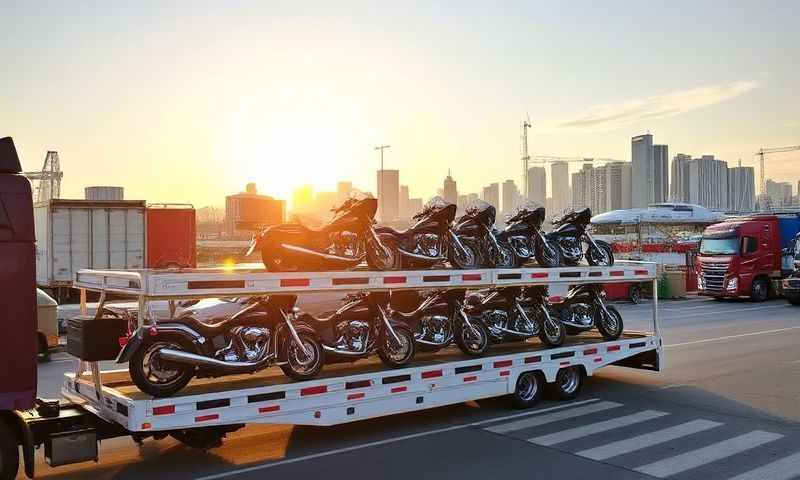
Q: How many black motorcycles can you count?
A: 10